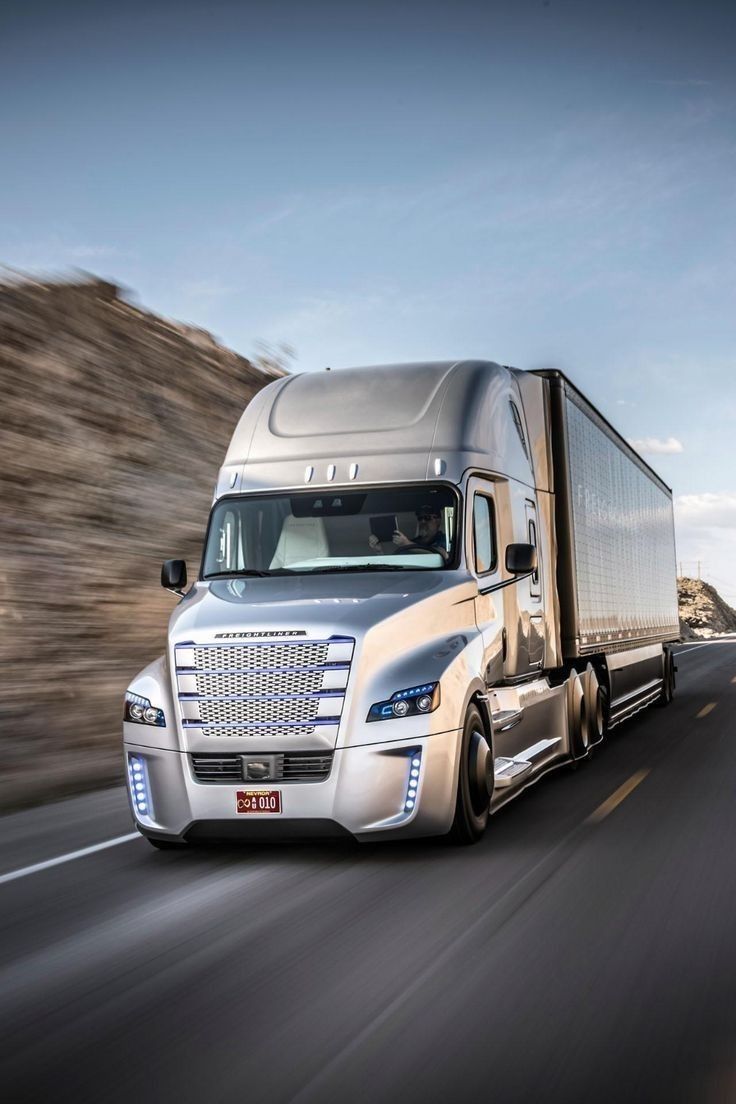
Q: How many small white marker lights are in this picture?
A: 5